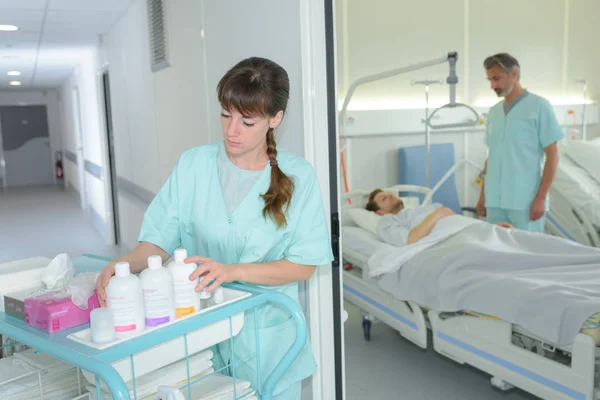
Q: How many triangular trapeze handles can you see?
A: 1